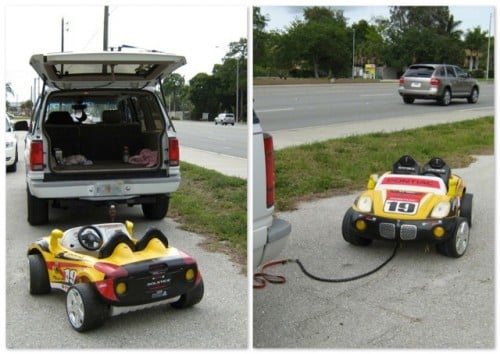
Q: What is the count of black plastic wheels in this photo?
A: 6